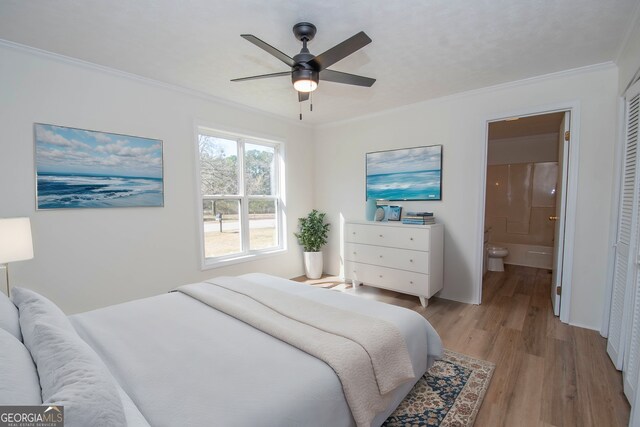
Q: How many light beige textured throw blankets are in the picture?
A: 1